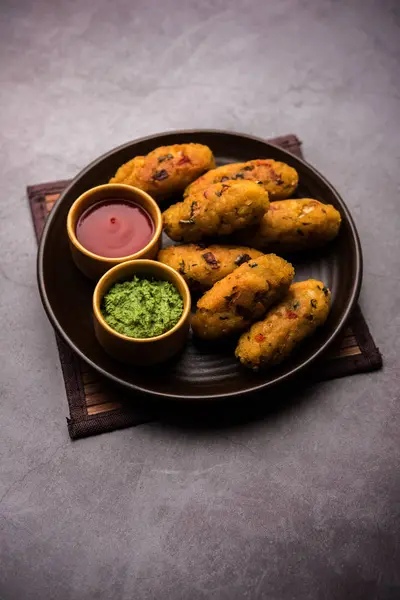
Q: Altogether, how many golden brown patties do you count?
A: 7